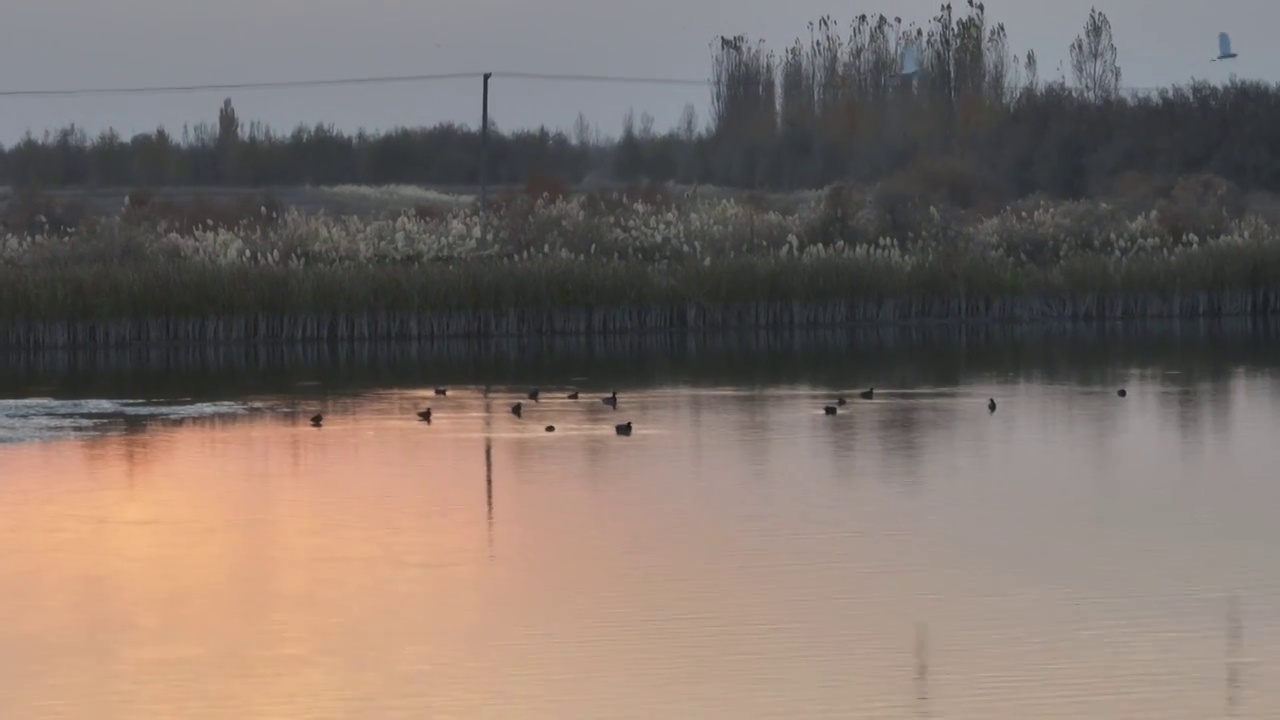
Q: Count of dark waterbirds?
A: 14